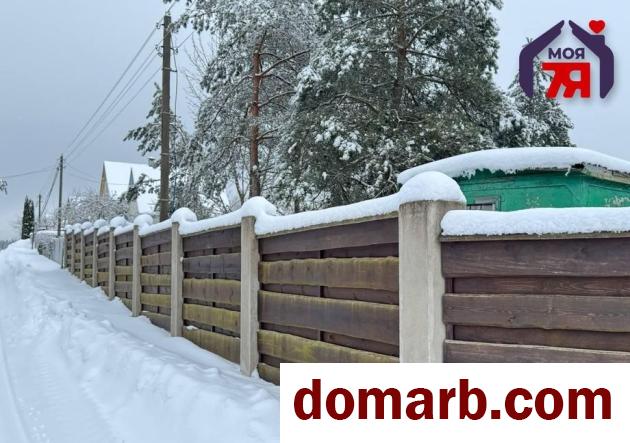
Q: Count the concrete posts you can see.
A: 9